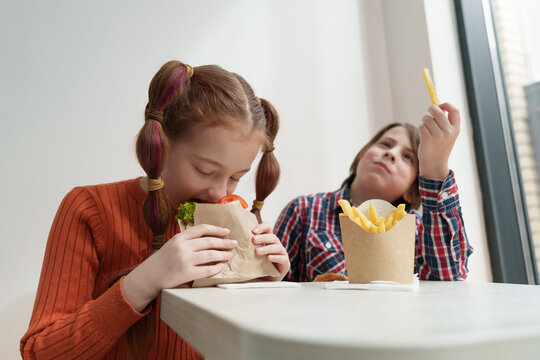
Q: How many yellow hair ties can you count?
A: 4